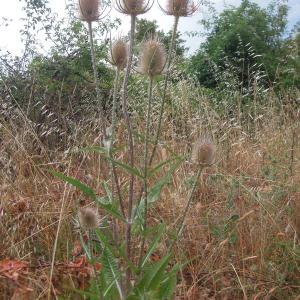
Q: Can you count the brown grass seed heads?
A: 7